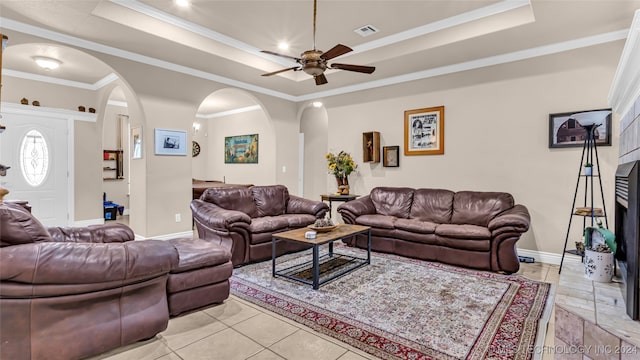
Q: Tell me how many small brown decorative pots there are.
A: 4